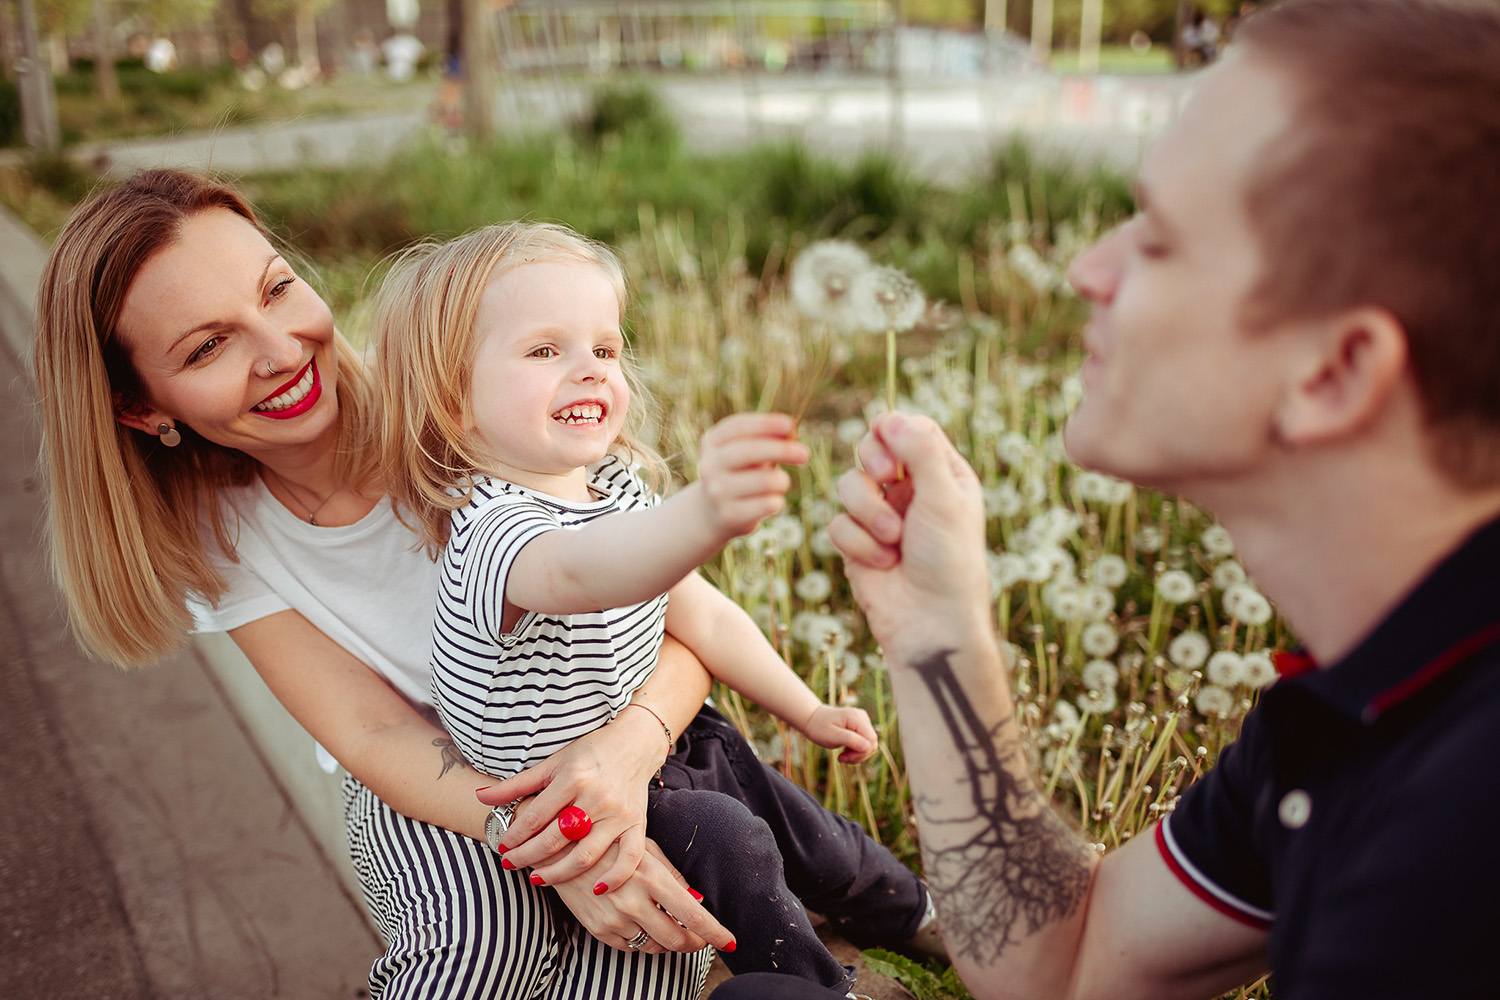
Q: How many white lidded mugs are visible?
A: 0